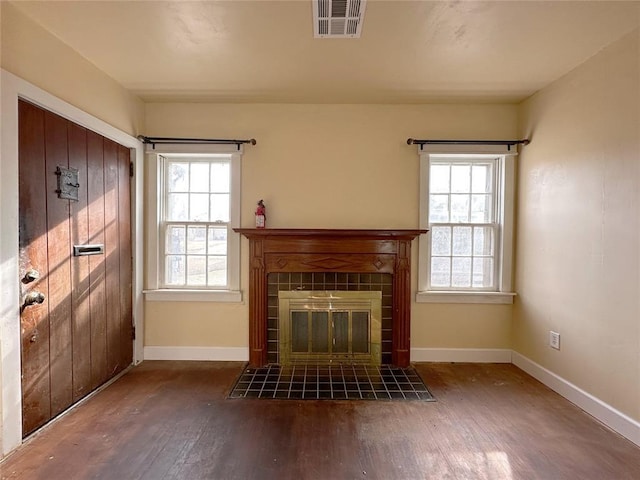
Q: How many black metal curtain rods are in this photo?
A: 2